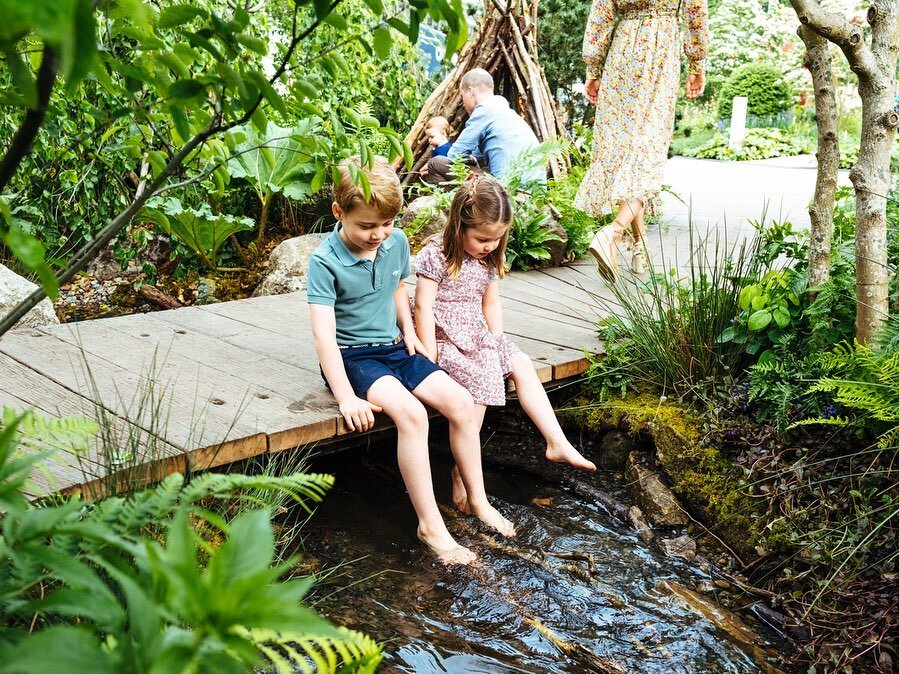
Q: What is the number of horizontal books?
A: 0